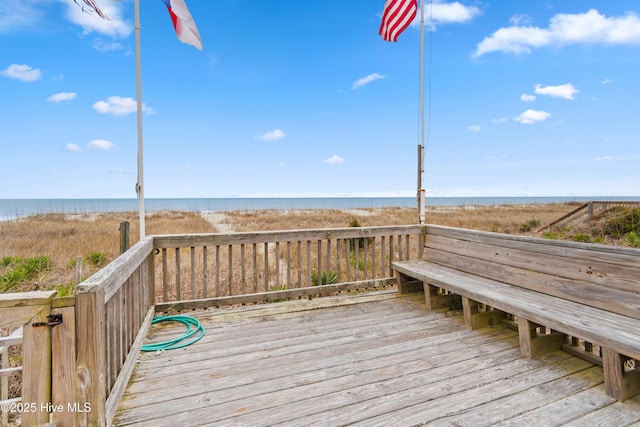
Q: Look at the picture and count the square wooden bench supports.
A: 5